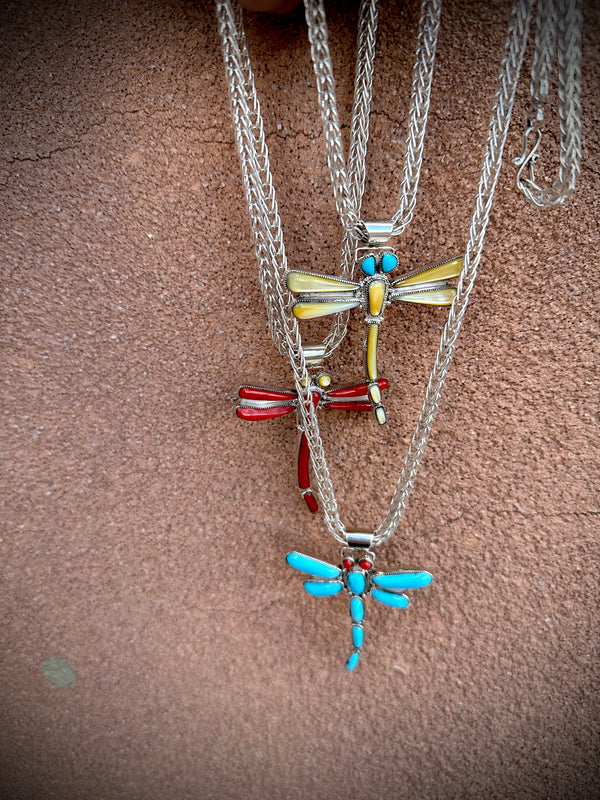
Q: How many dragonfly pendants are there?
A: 3